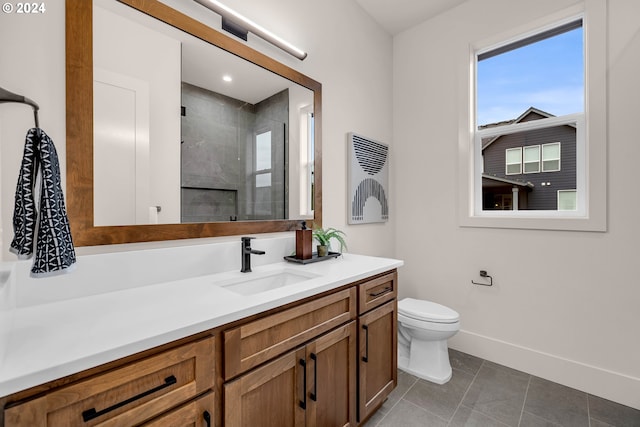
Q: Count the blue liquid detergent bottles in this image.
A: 0